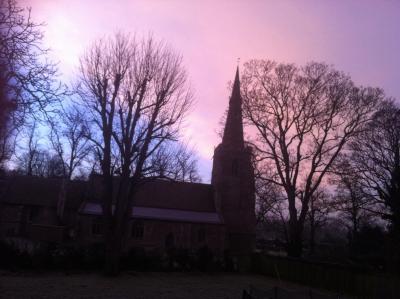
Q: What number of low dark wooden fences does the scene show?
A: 1